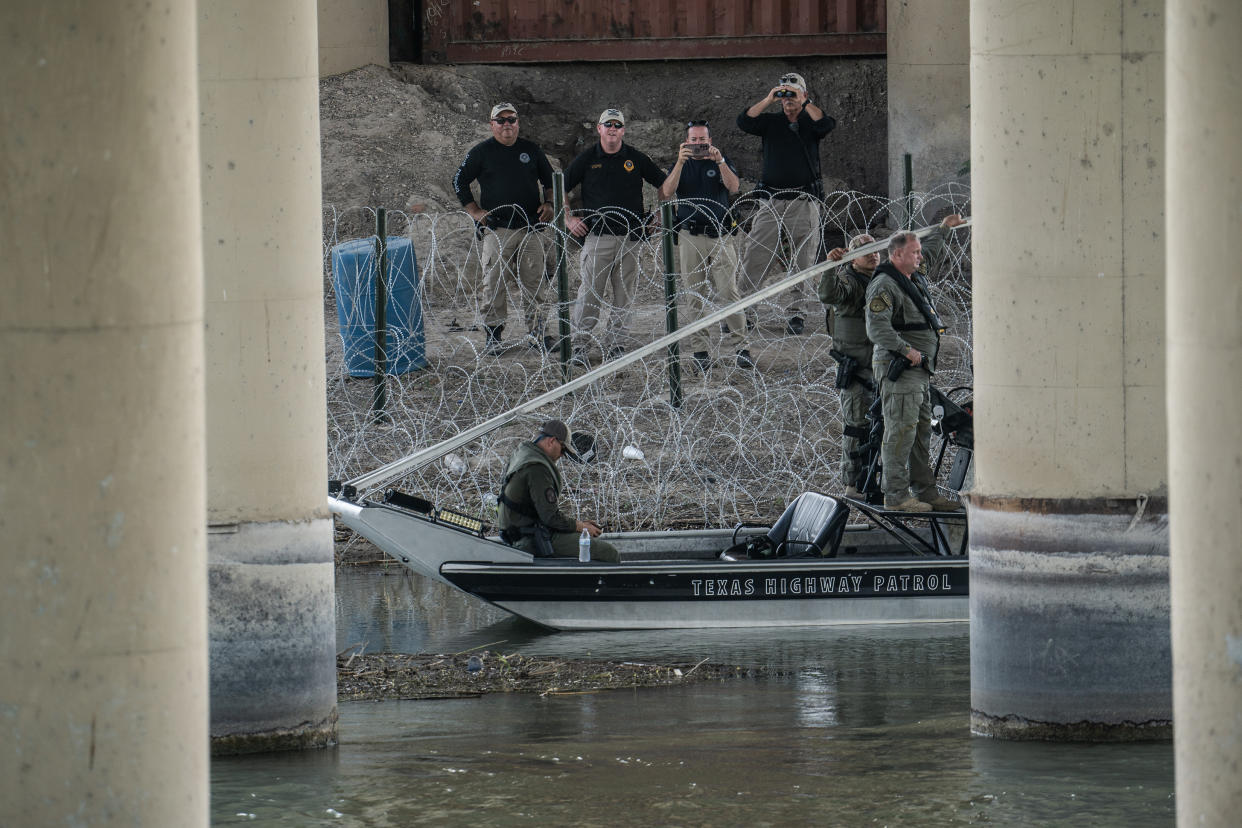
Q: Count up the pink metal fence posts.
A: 0